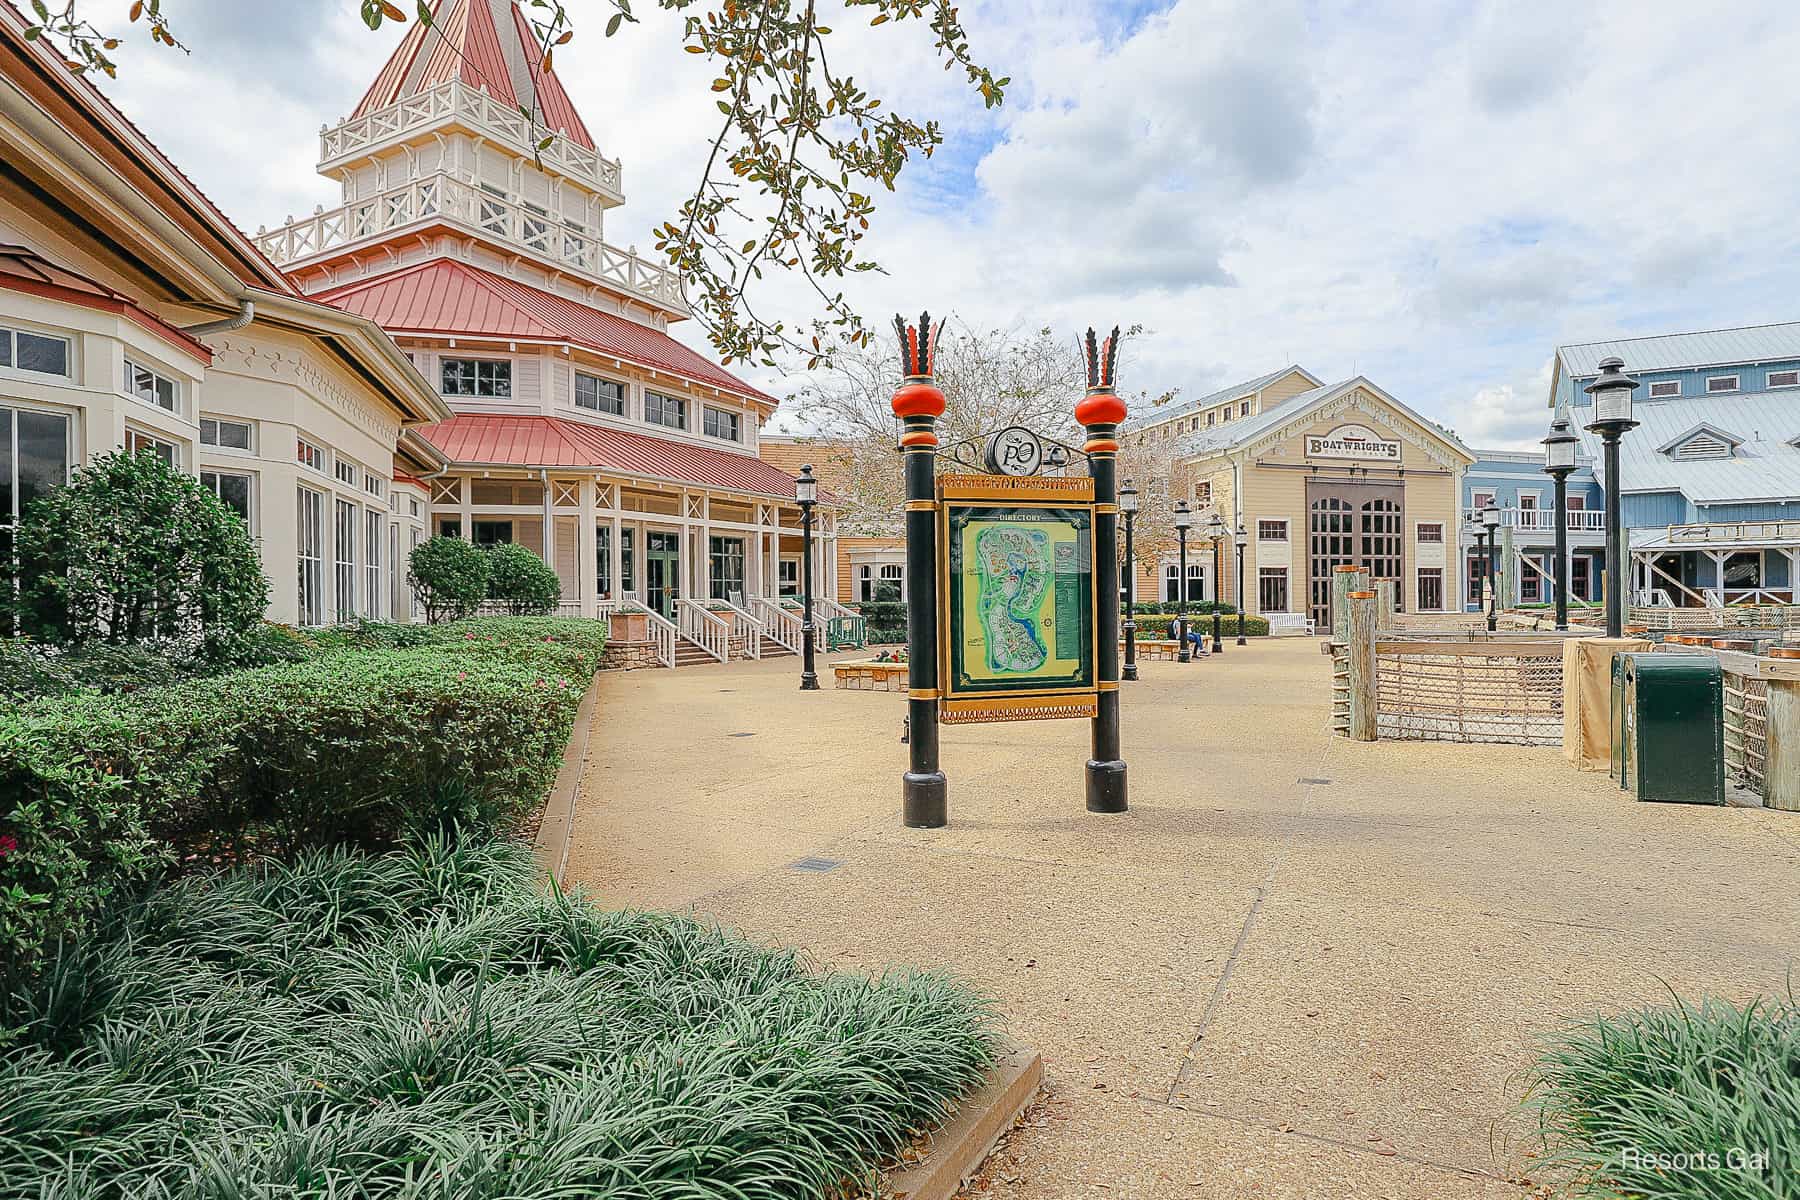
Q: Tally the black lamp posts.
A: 9